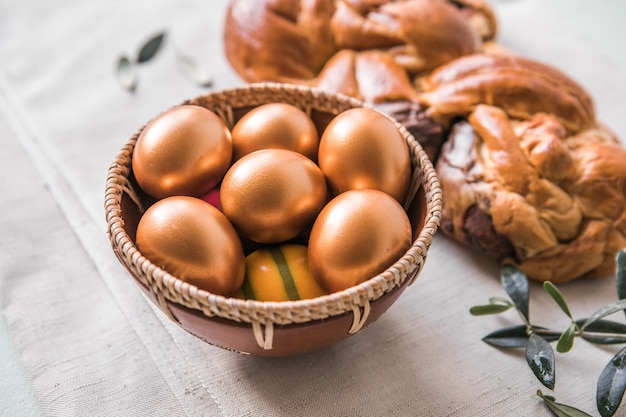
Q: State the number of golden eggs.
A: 6